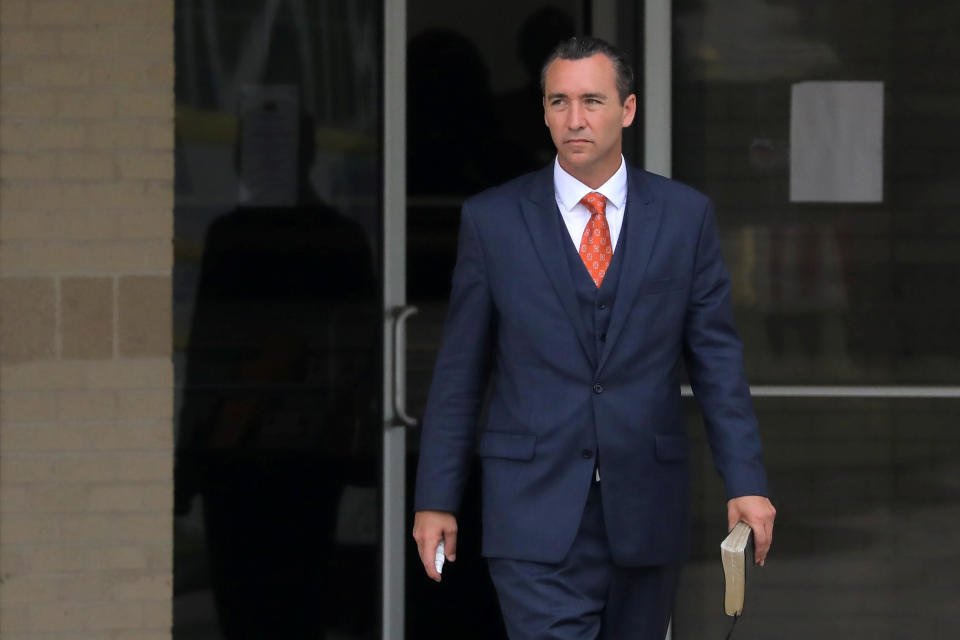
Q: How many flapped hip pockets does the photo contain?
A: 2